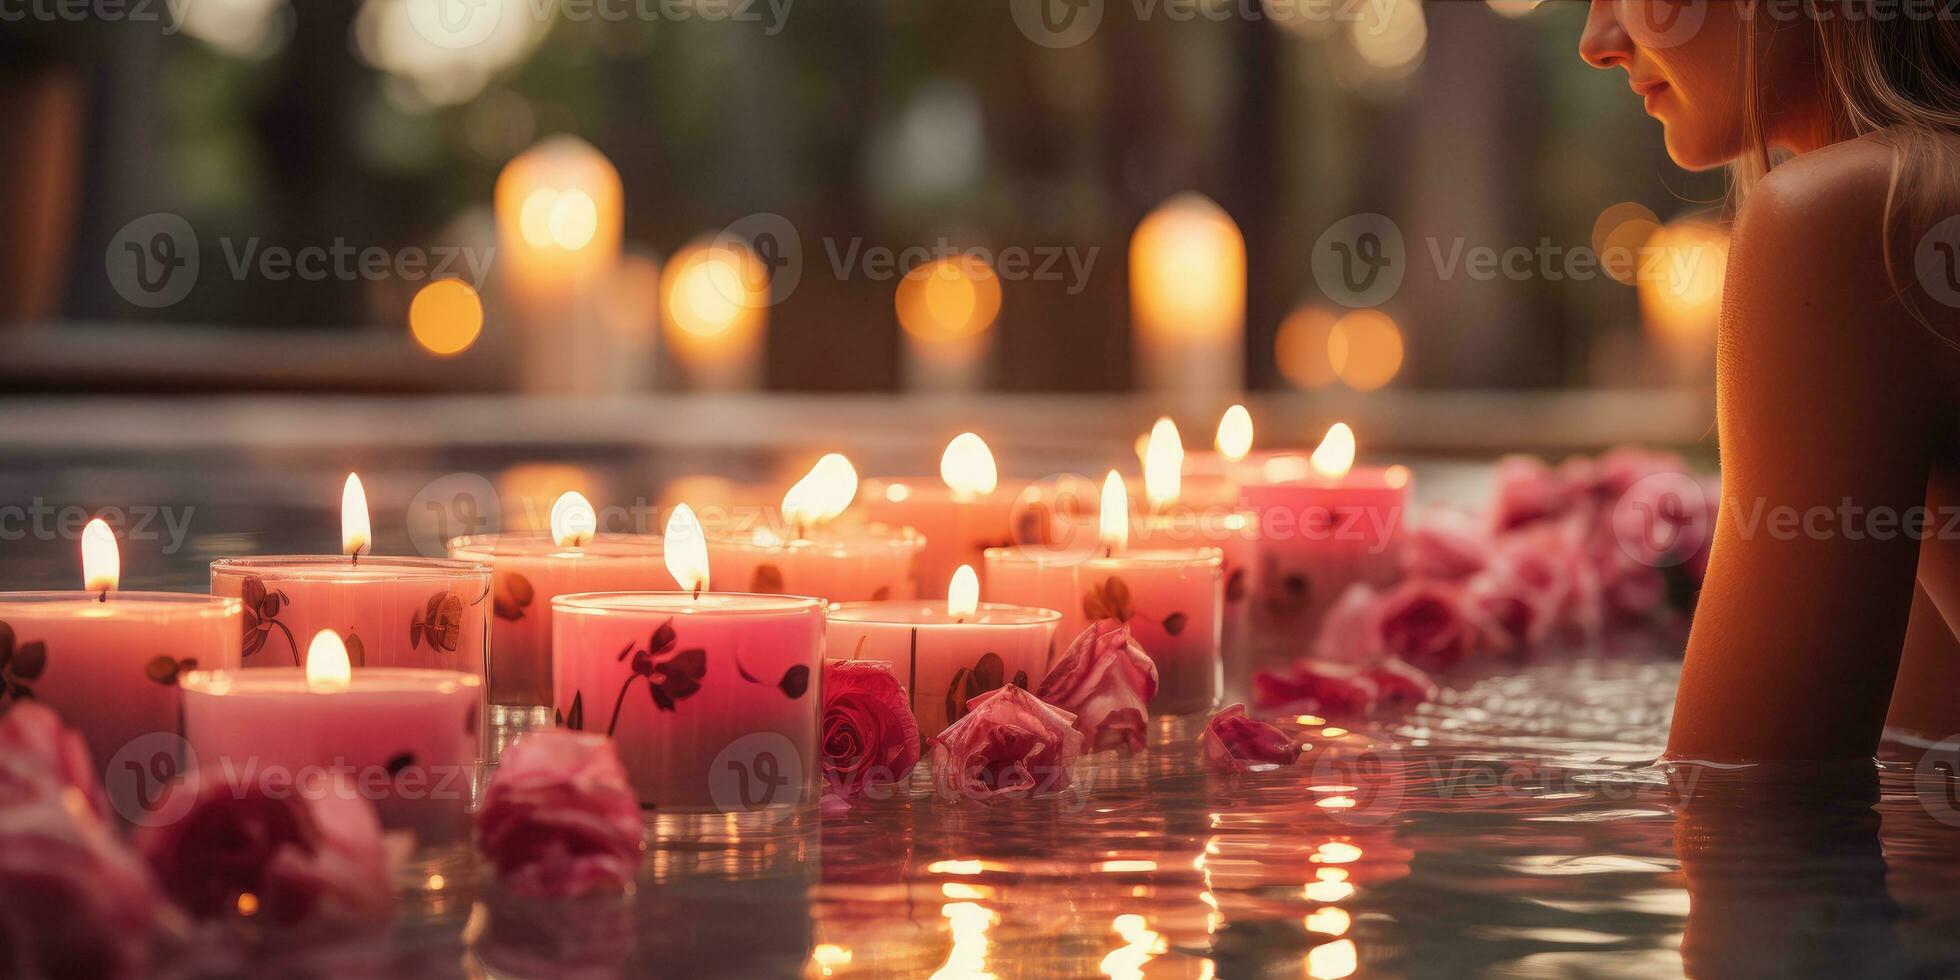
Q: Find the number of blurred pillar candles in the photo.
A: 5